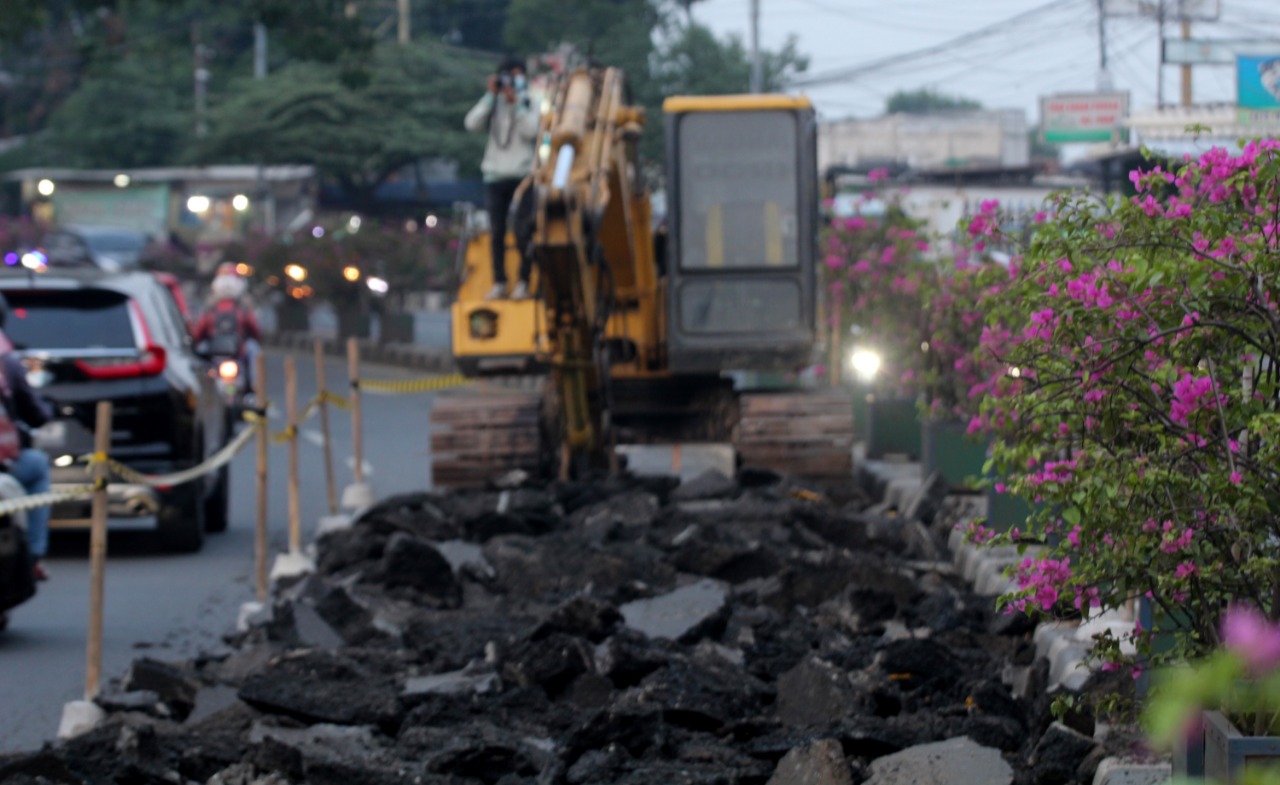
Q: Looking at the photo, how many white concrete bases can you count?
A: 5